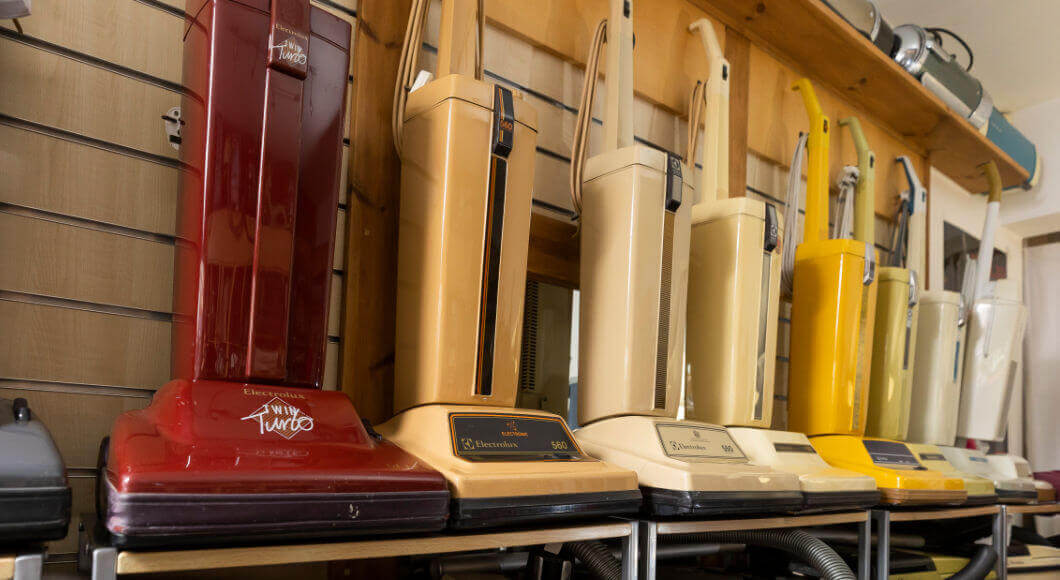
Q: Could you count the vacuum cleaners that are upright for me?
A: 8